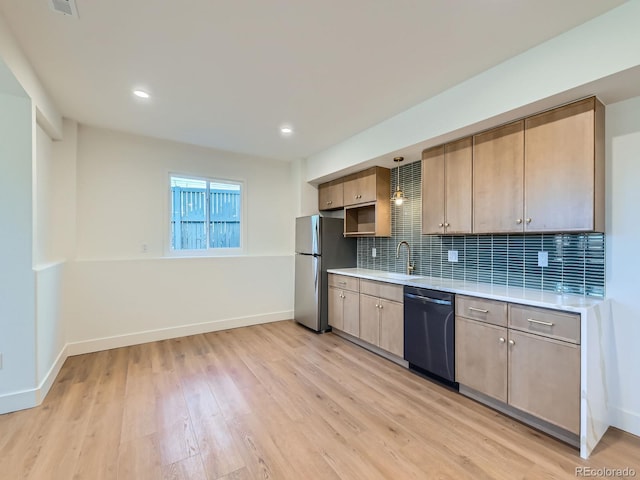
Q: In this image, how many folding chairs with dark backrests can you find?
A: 0